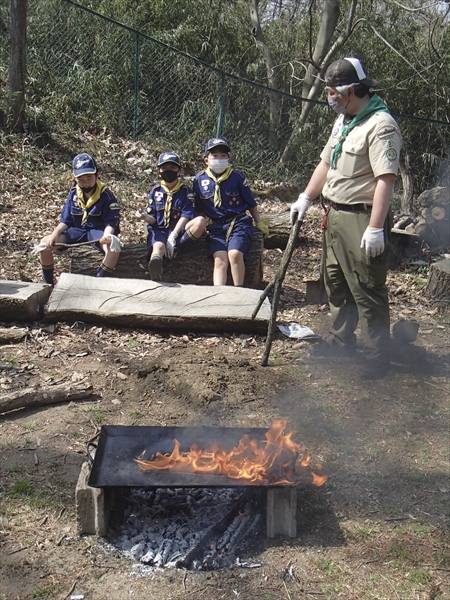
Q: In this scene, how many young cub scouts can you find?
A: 3